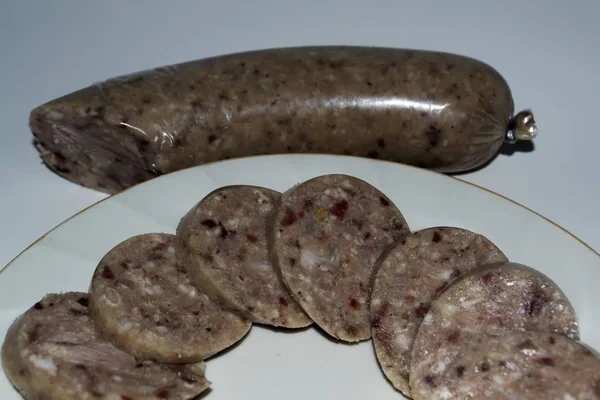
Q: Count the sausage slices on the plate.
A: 7